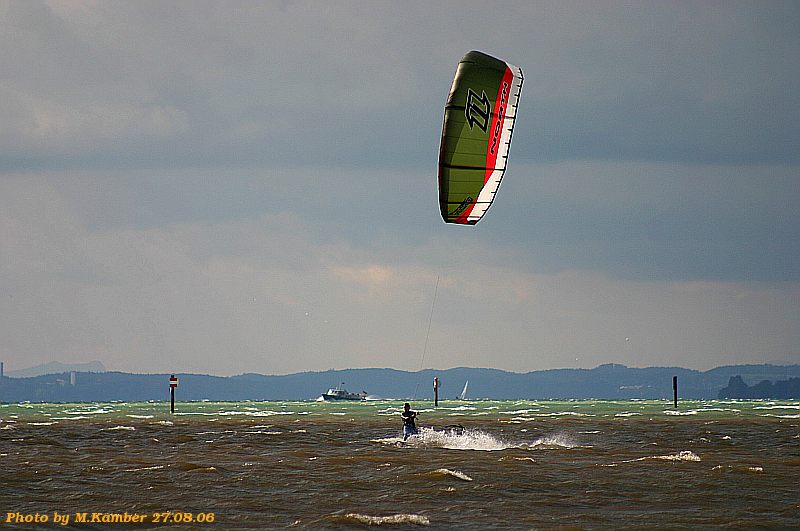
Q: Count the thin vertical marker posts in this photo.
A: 3